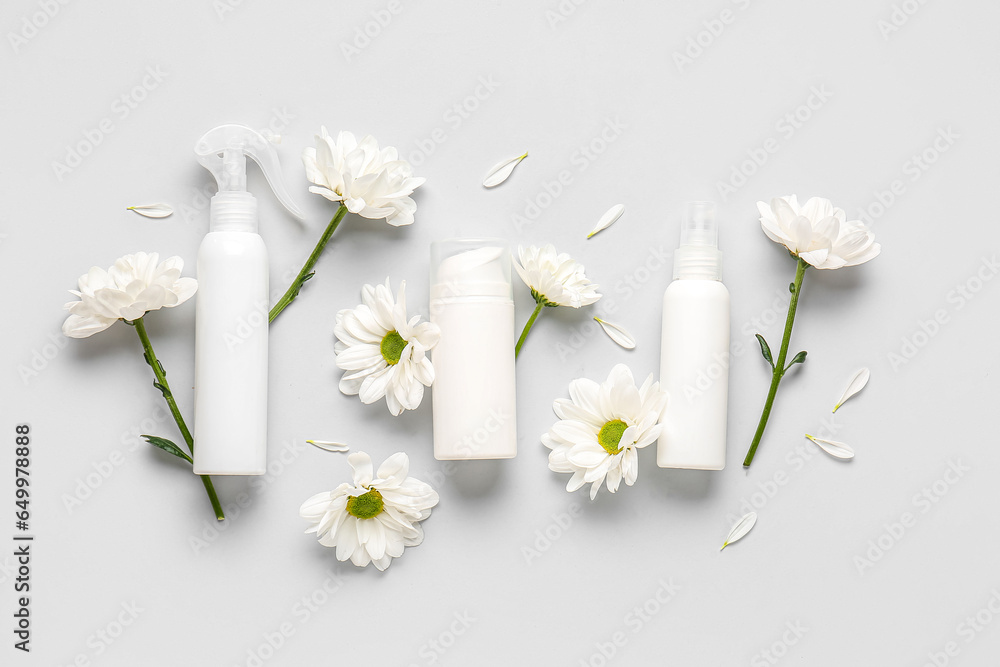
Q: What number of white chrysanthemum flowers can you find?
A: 7